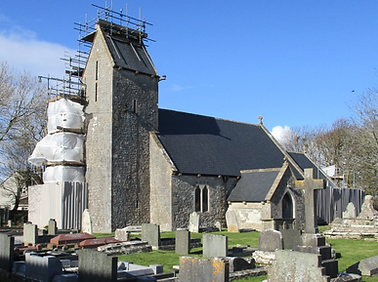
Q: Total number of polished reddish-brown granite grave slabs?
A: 2